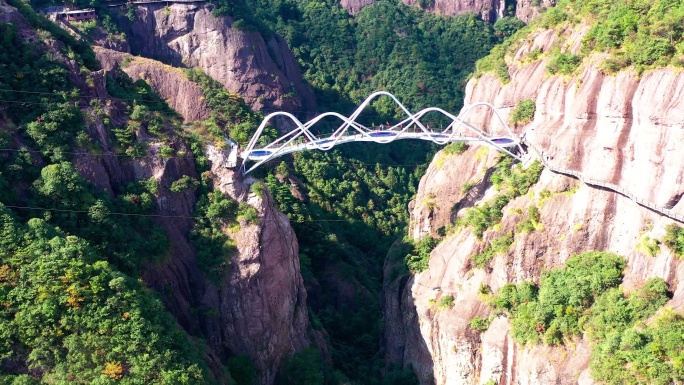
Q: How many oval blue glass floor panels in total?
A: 5